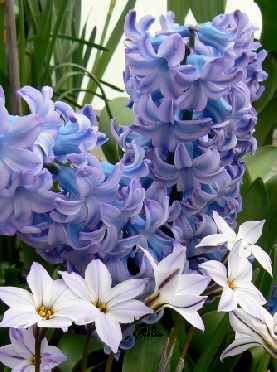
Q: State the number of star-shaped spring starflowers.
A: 7